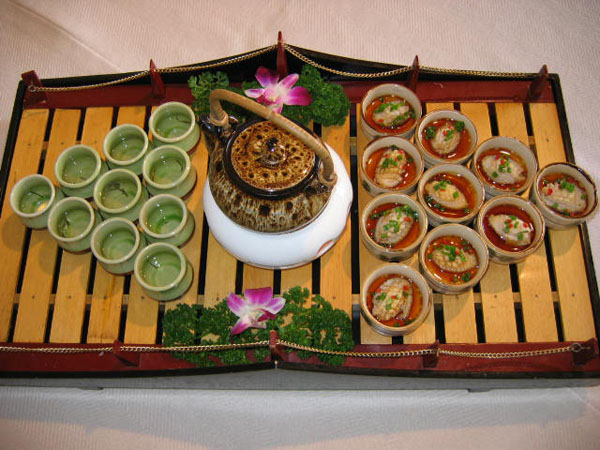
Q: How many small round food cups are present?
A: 10